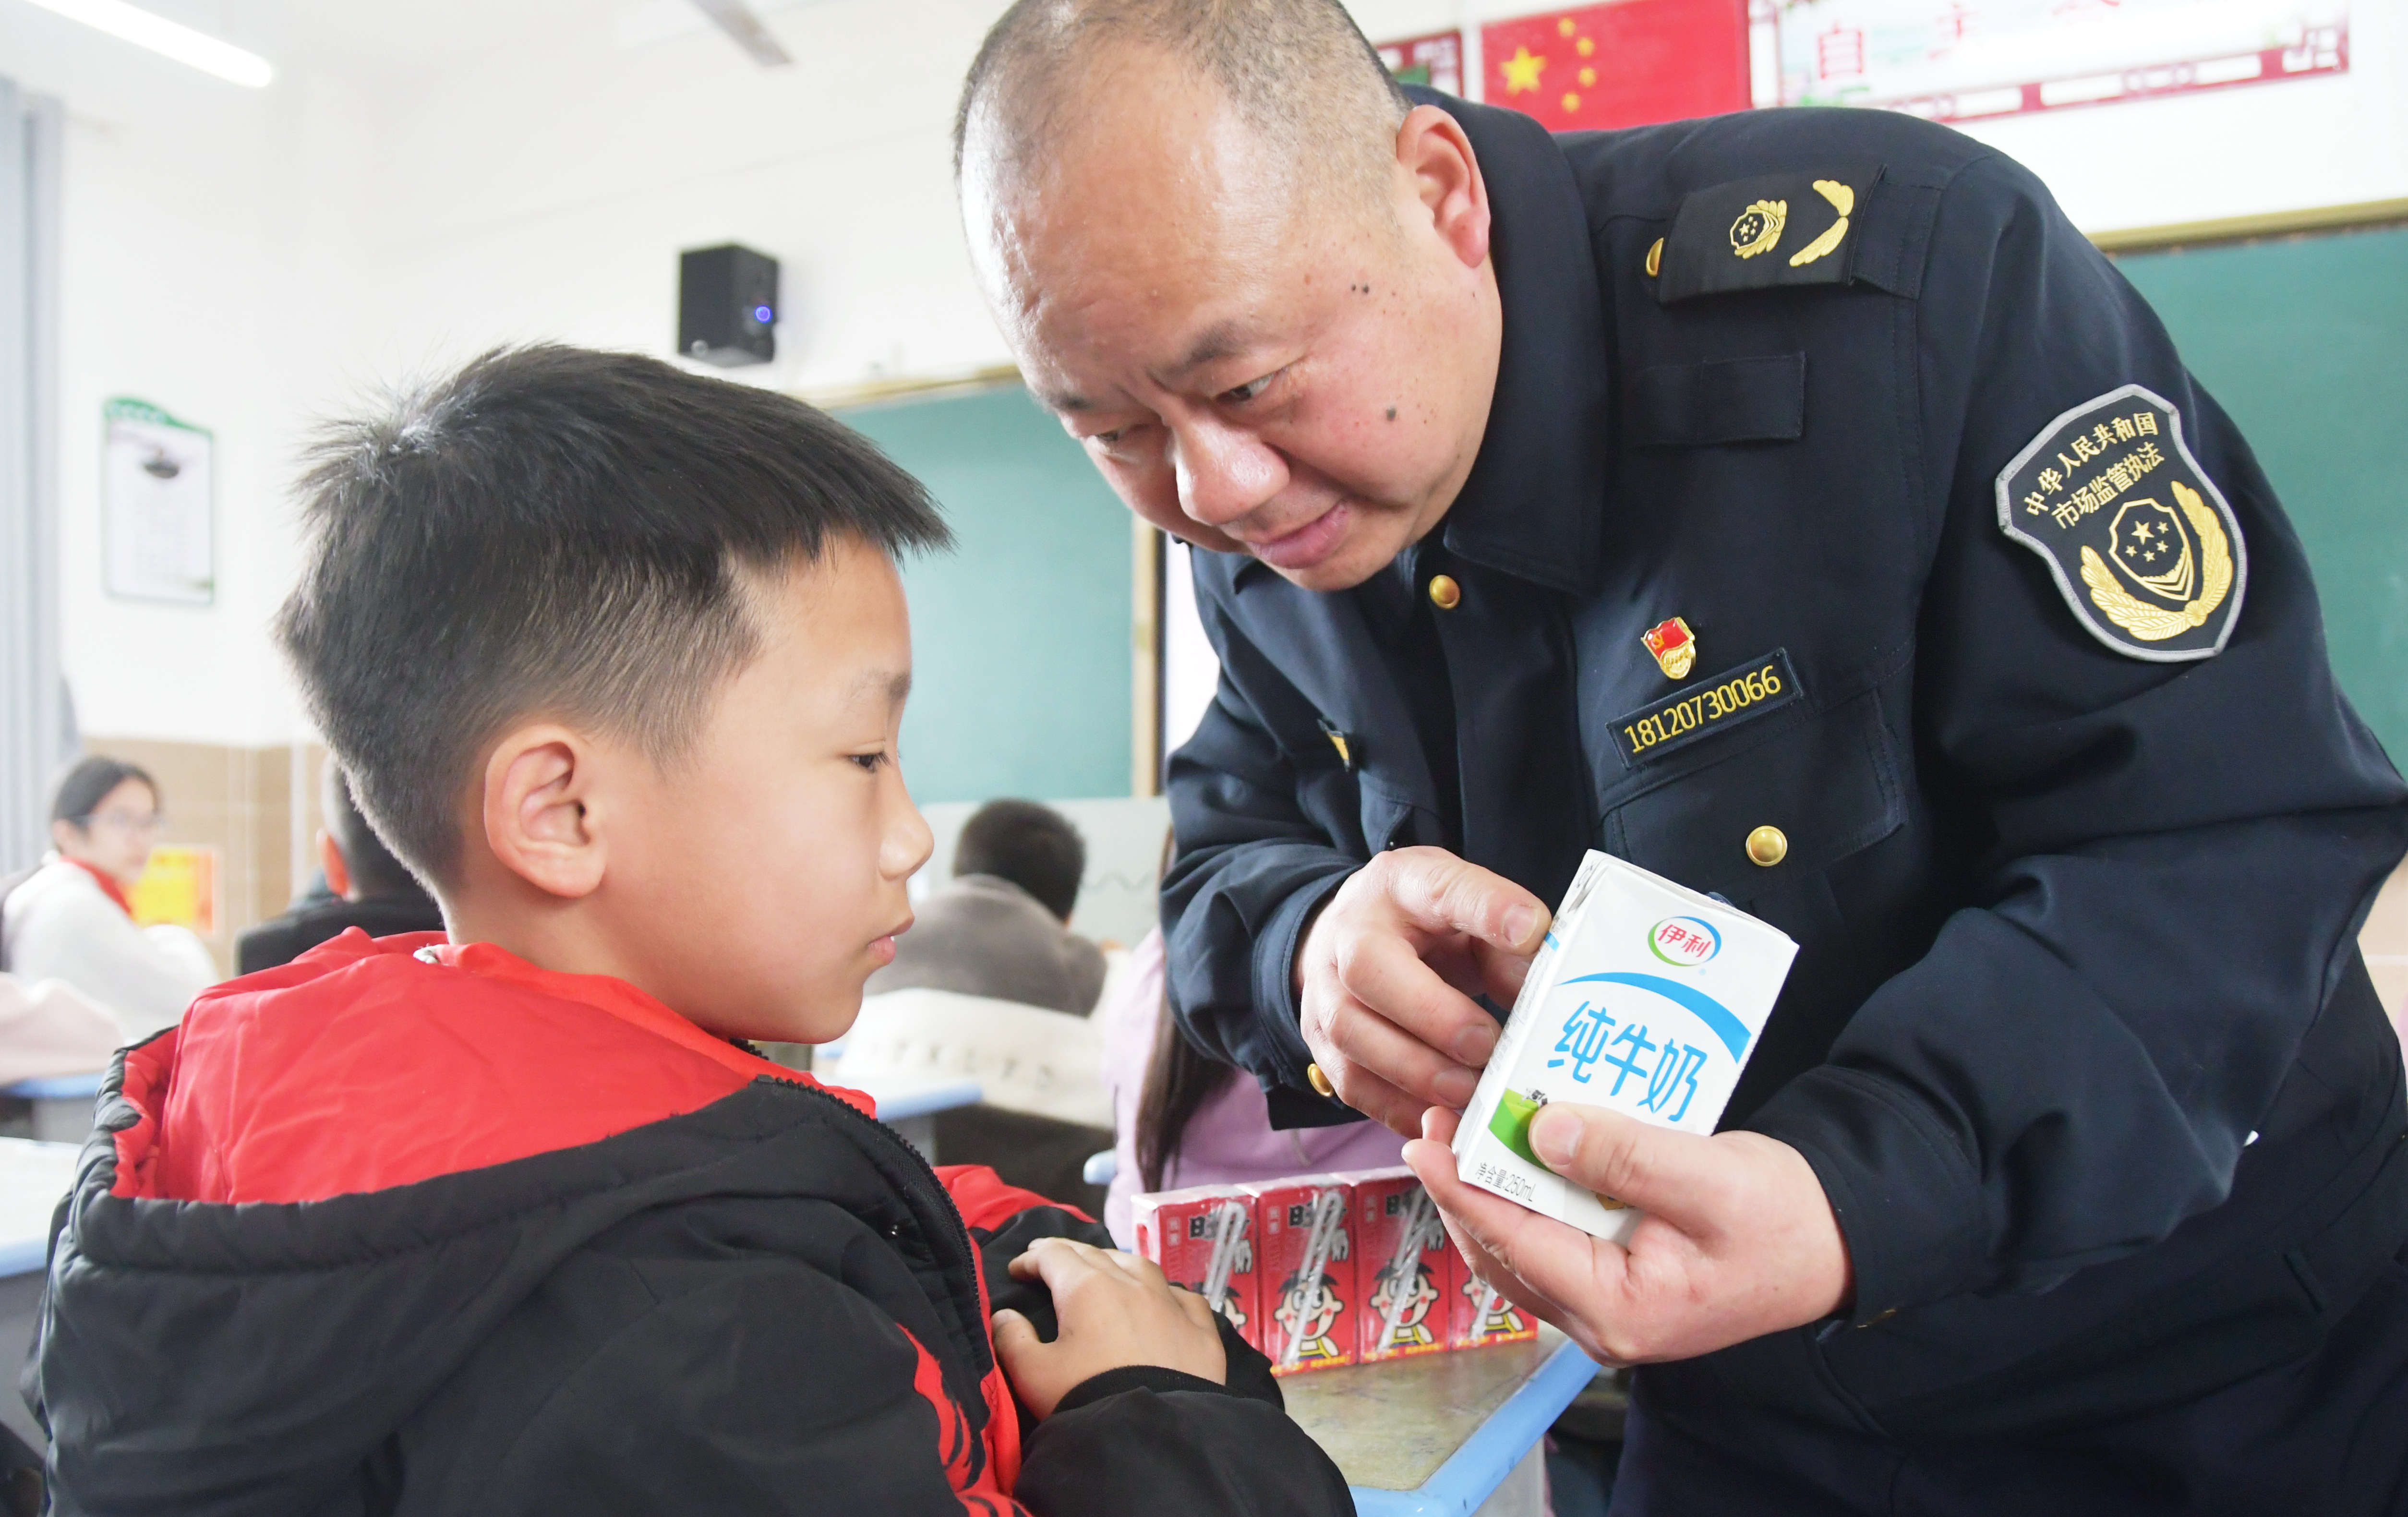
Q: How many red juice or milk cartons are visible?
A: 4